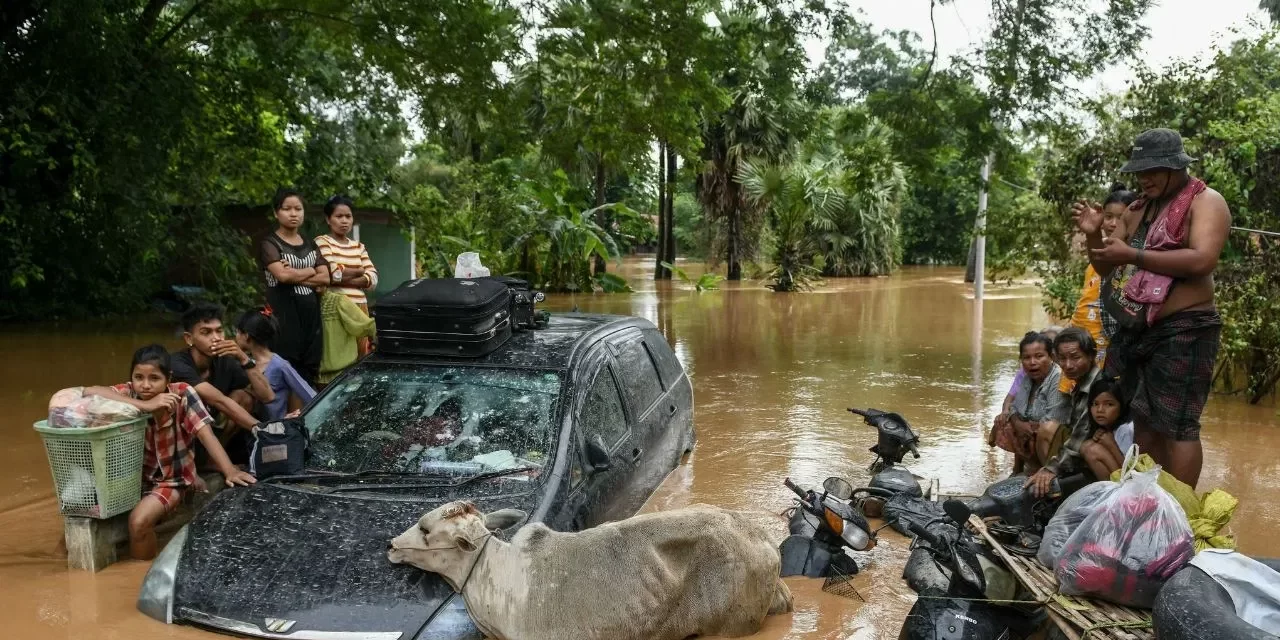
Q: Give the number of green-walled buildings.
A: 1